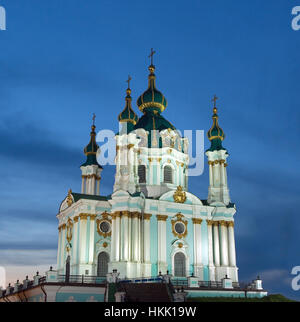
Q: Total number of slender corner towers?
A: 3